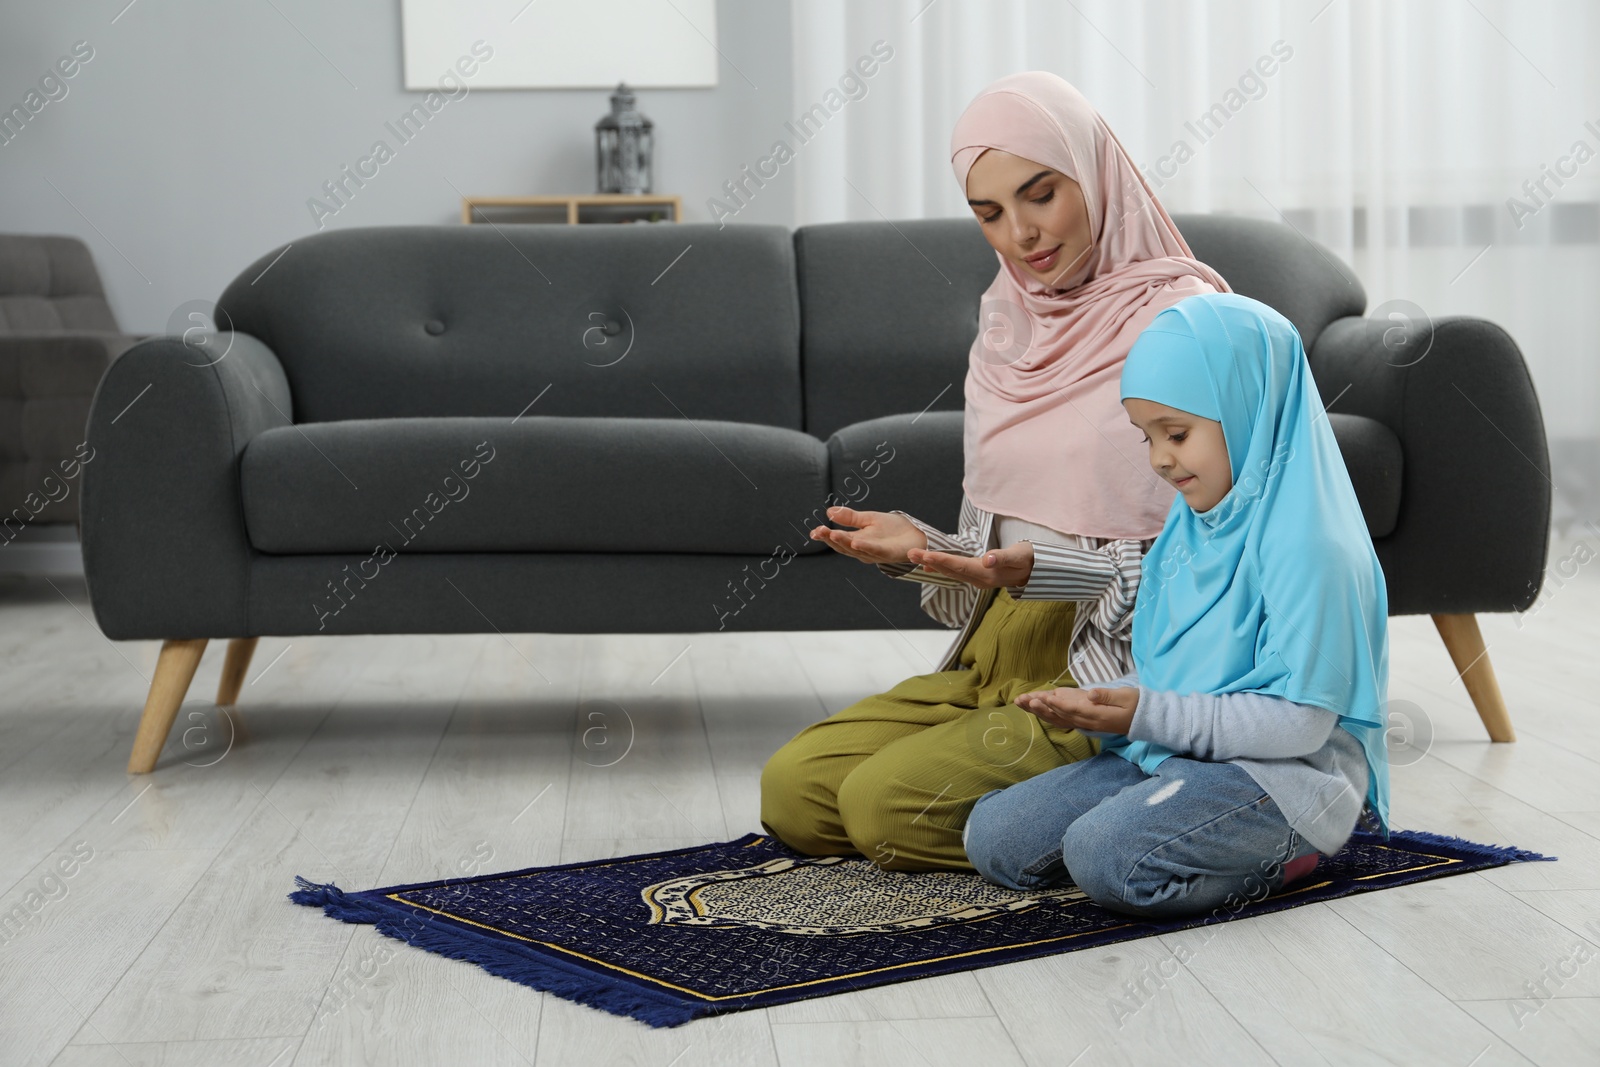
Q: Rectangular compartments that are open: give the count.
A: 2